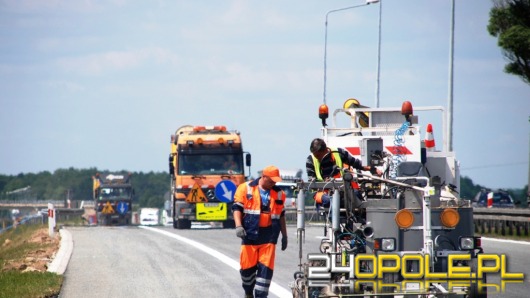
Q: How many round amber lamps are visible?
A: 2